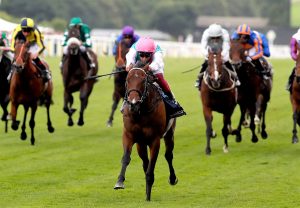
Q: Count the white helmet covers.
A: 1